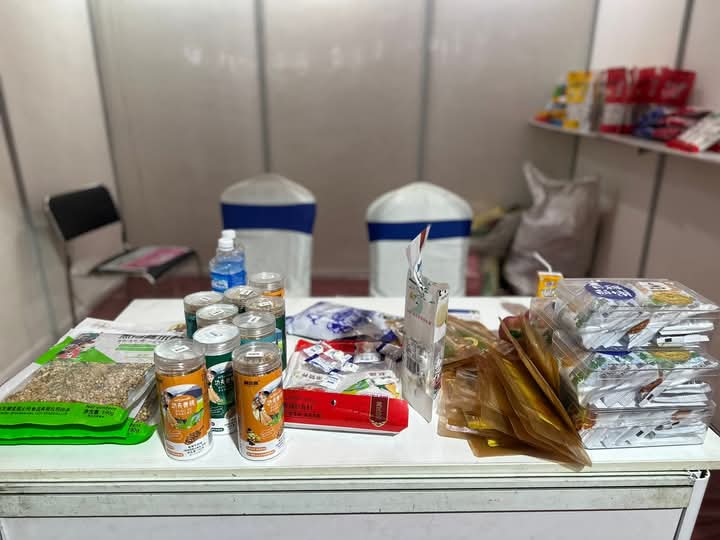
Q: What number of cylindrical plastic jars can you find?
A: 9